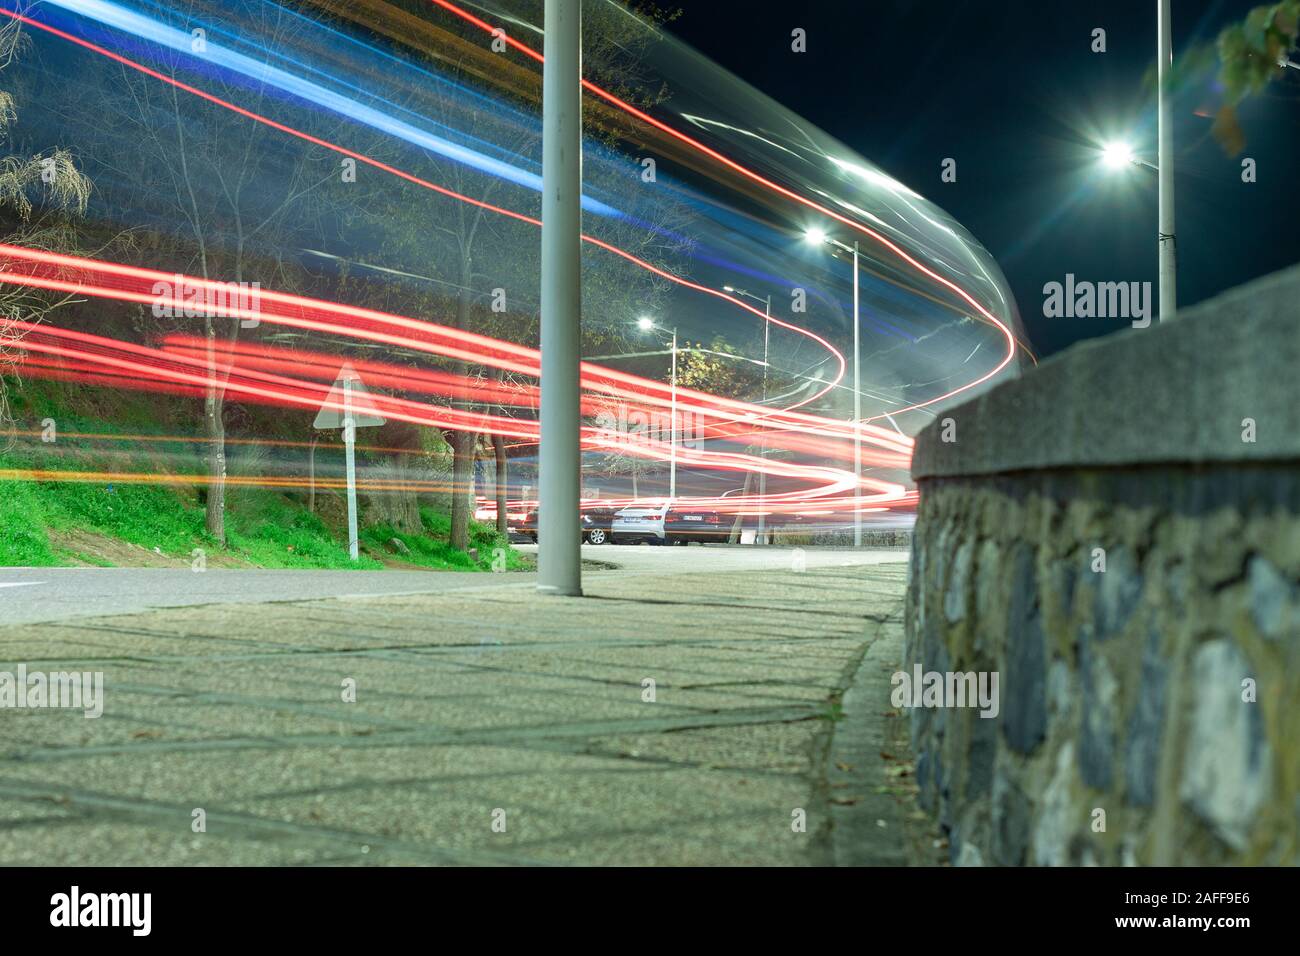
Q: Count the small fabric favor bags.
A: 0